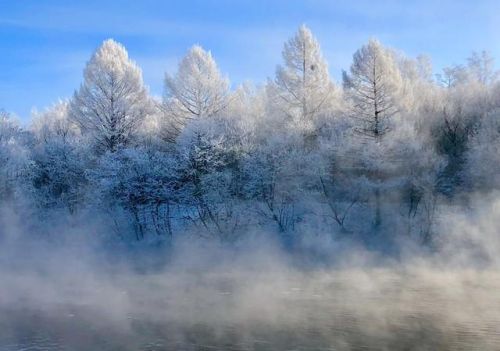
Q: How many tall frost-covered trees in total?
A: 4